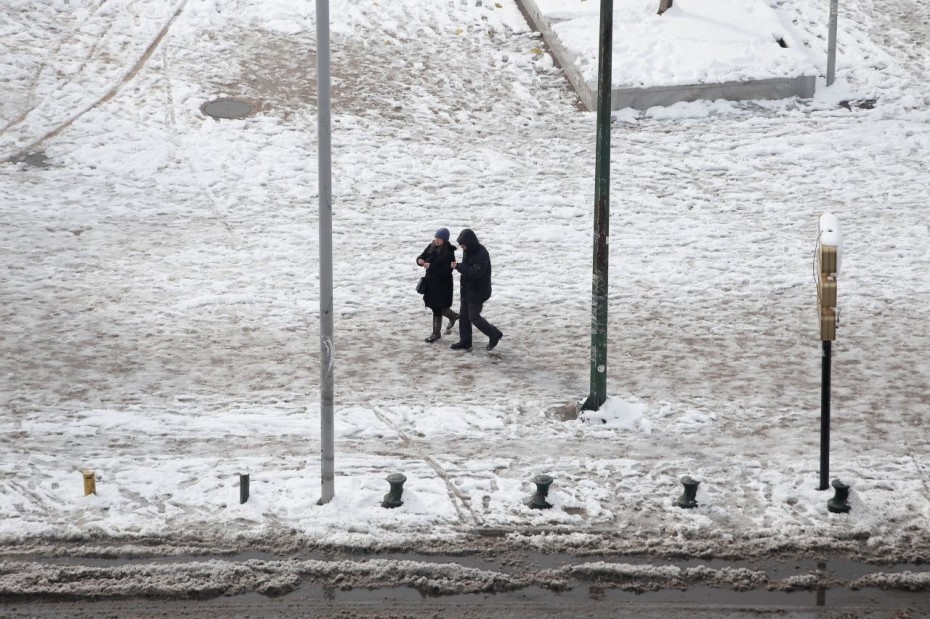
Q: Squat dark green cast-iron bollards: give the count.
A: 4